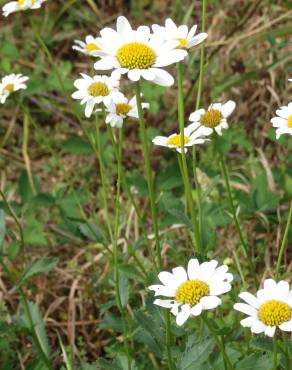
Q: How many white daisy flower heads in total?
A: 12